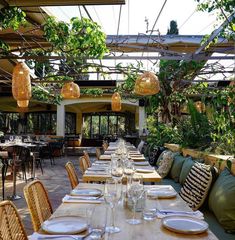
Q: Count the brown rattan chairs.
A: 7